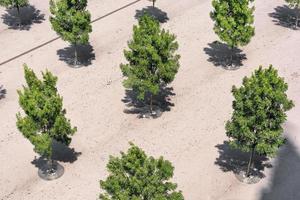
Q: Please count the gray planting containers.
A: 5